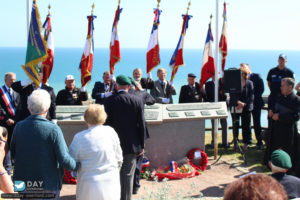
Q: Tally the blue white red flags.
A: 7